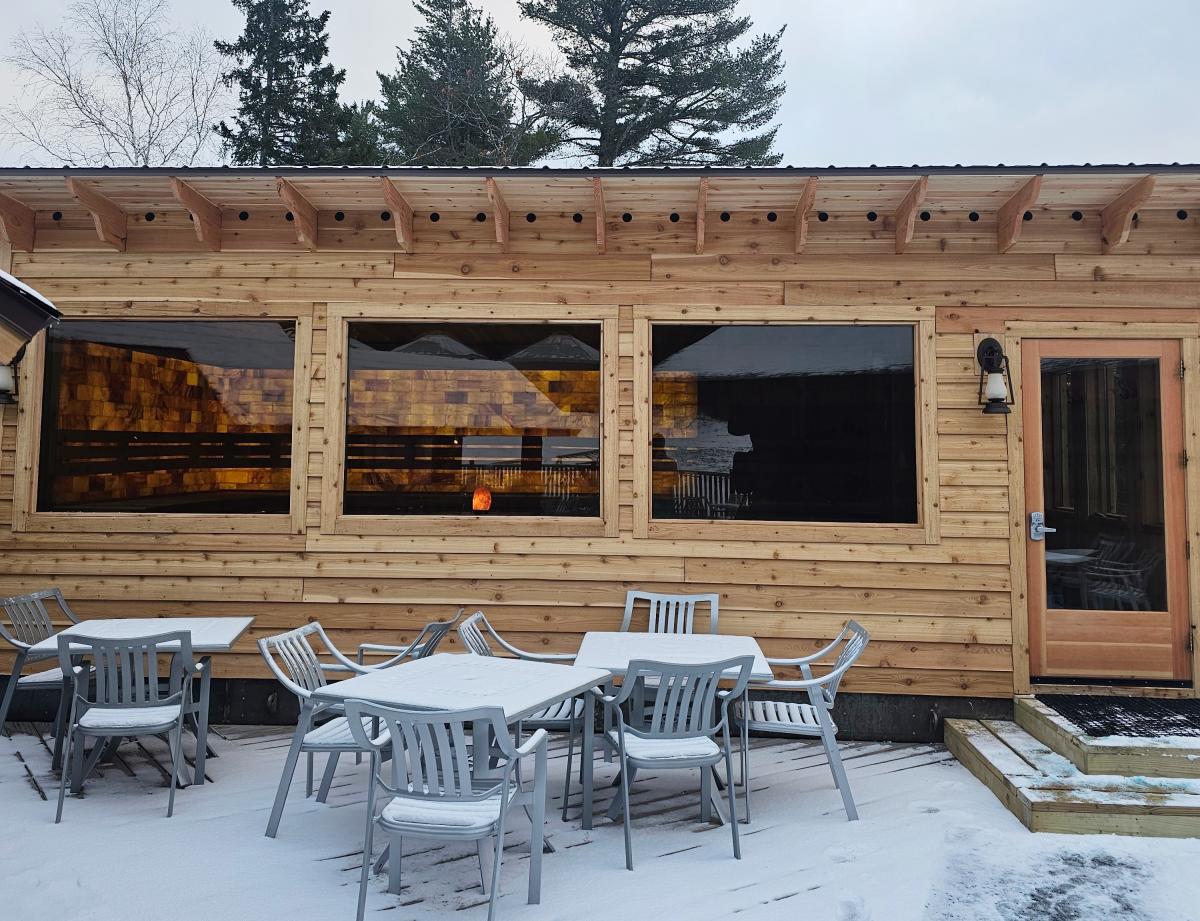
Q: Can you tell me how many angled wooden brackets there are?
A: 12